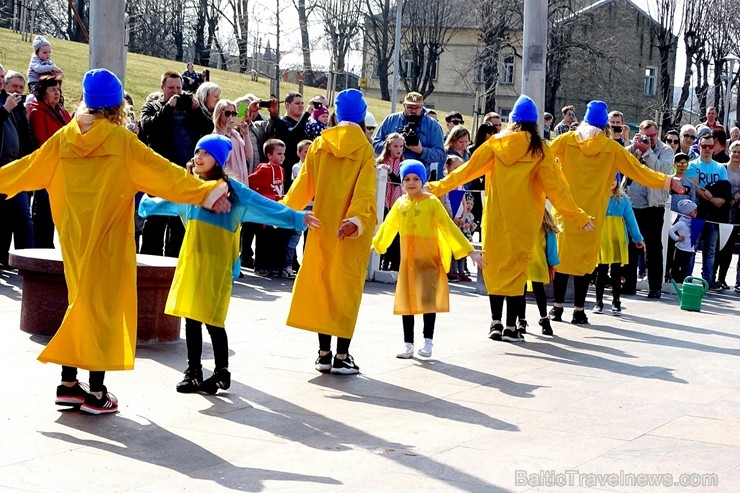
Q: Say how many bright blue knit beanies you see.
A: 6